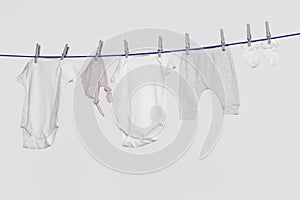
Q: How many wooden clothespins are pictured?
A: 9